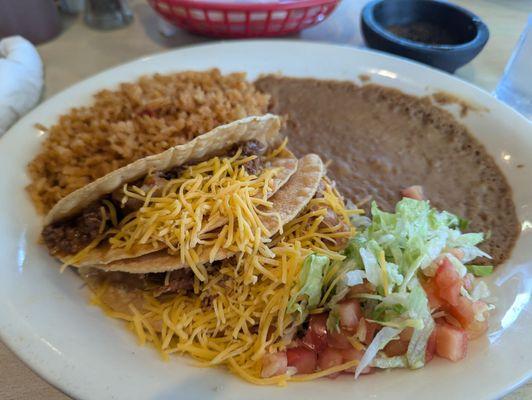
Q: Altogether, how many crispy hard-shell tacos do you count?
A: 2